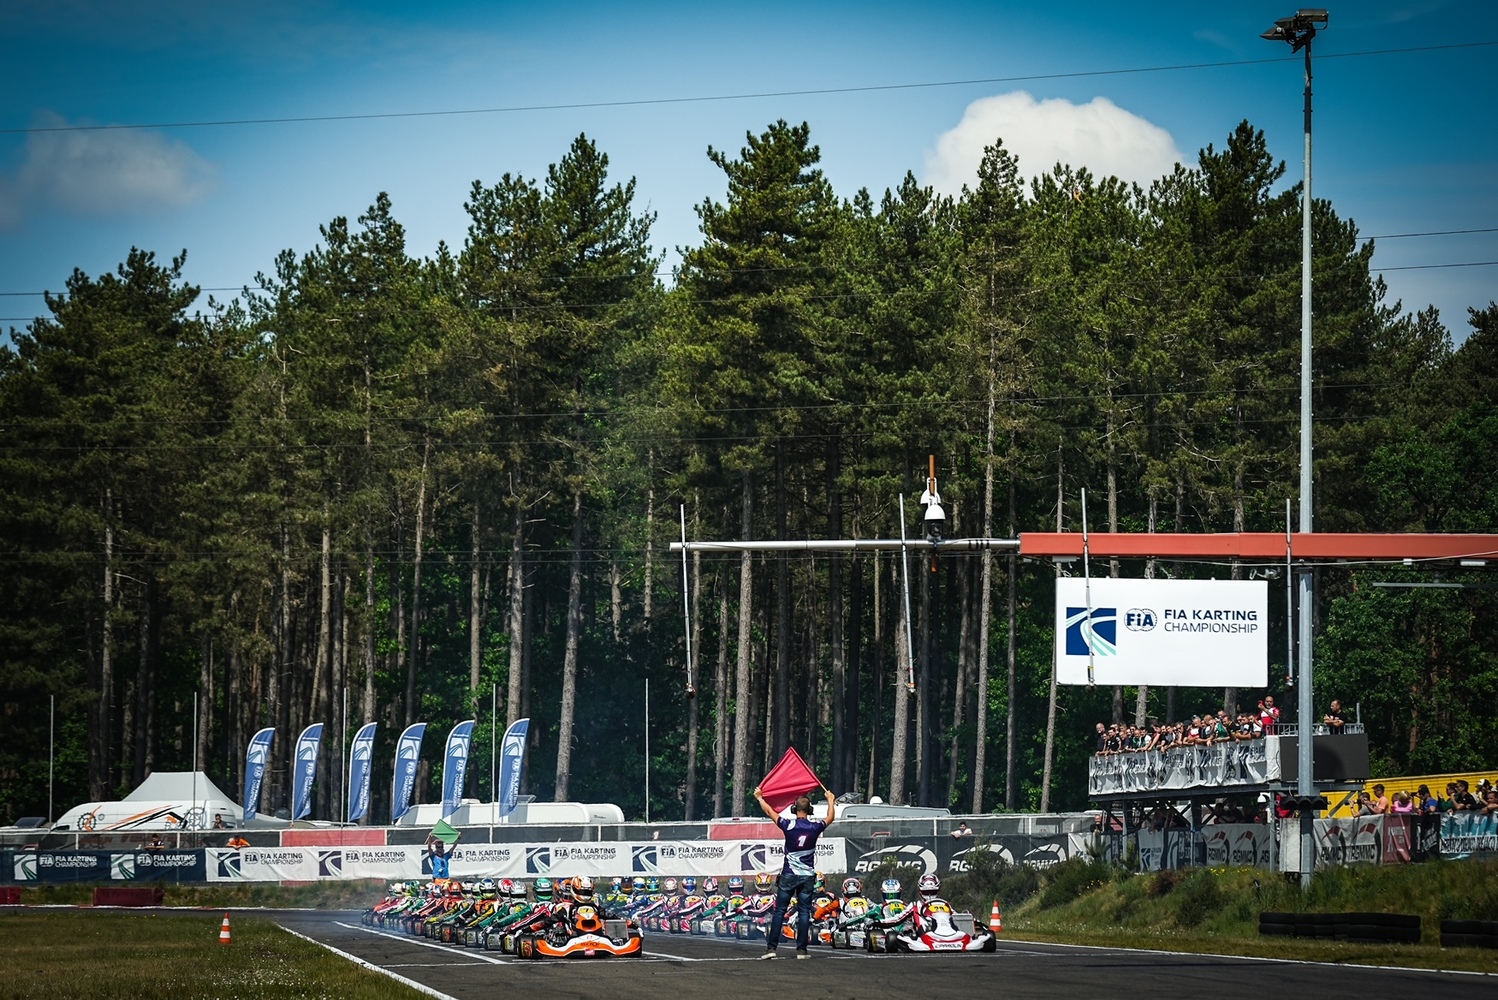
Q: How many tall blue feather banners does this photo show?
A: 6